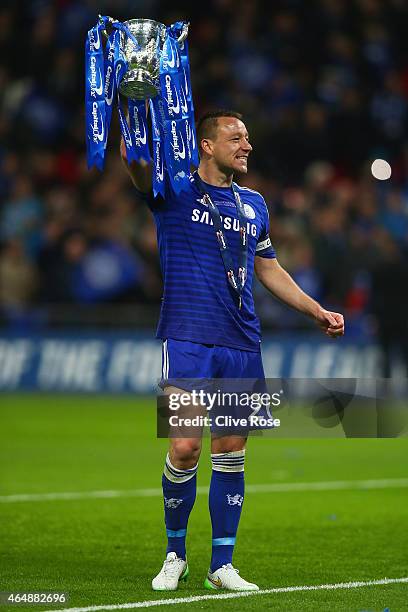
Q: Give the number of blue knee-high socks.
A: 2